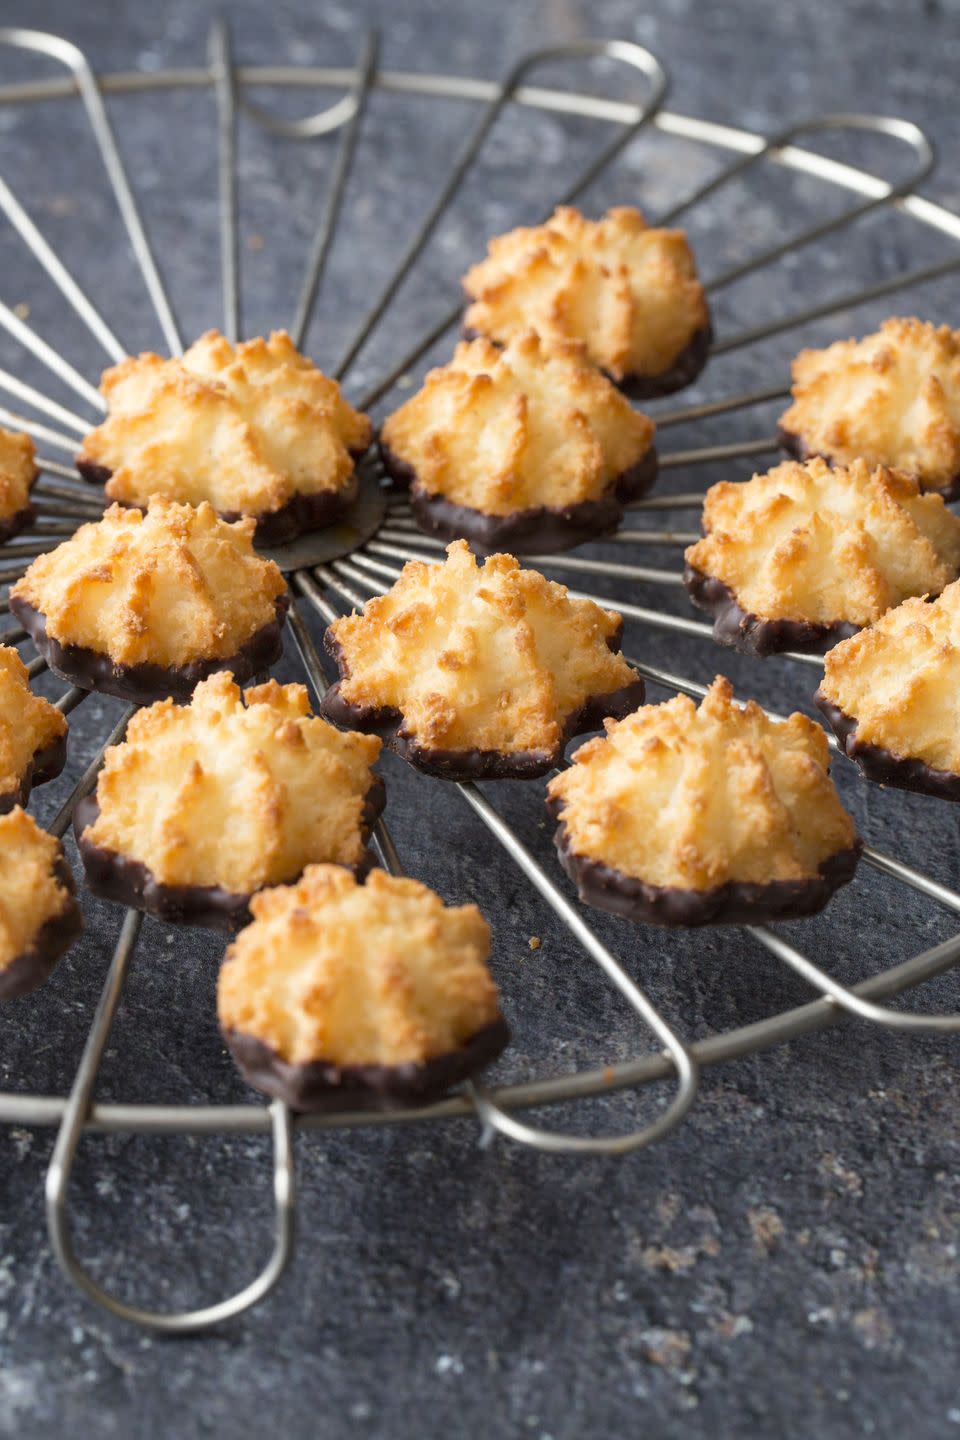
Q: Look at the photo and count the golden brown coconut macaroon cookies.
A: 14